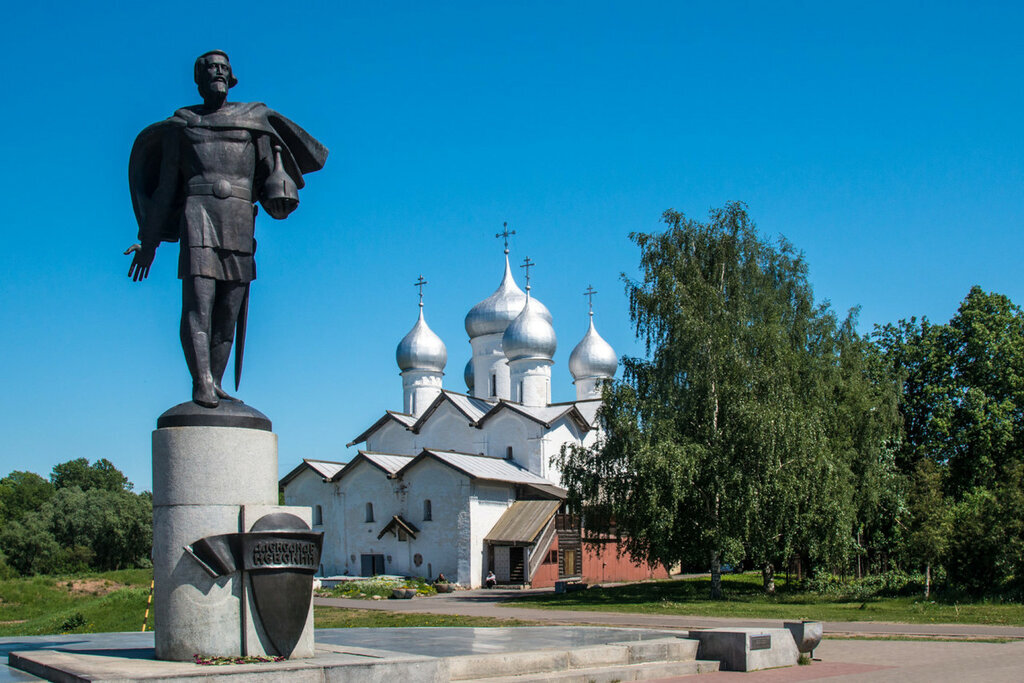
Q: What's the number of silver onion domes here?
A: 5